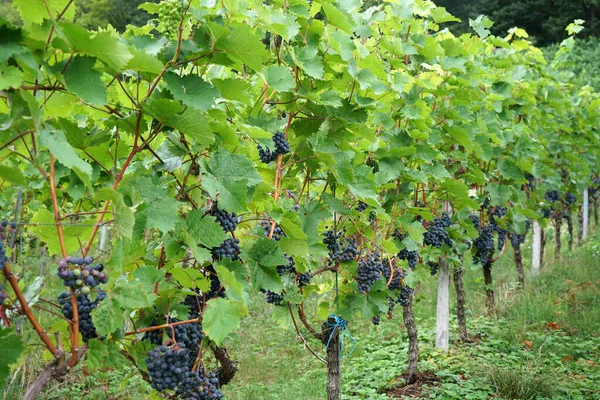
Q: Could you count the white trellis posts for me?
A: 3